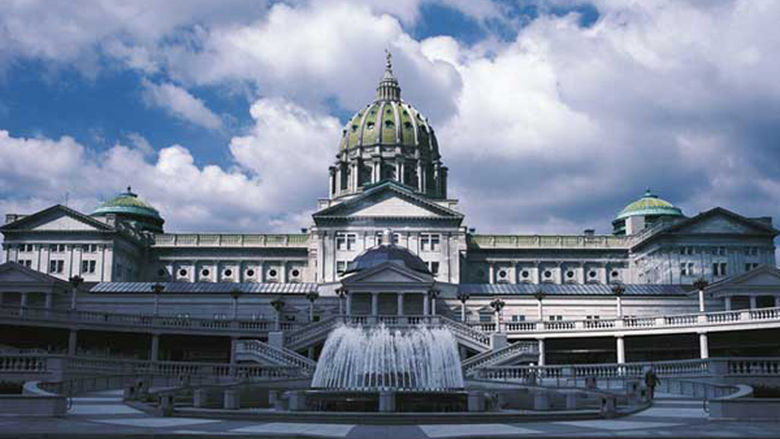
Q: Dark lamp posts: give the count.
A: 12